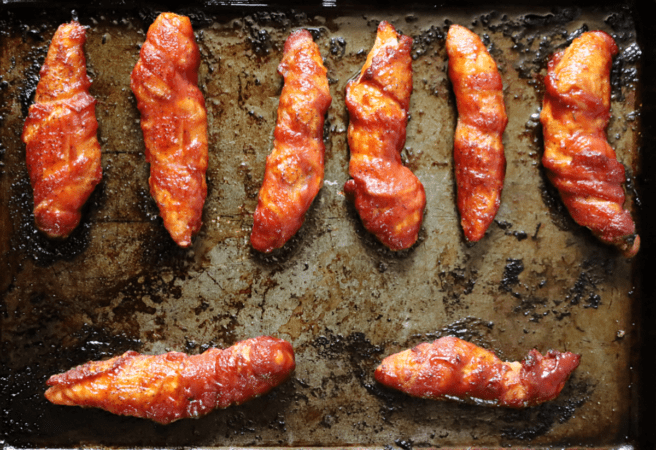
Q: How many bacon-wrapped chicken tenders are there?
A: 8